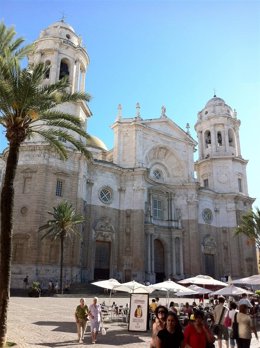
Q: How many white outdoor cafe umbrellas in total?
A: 7